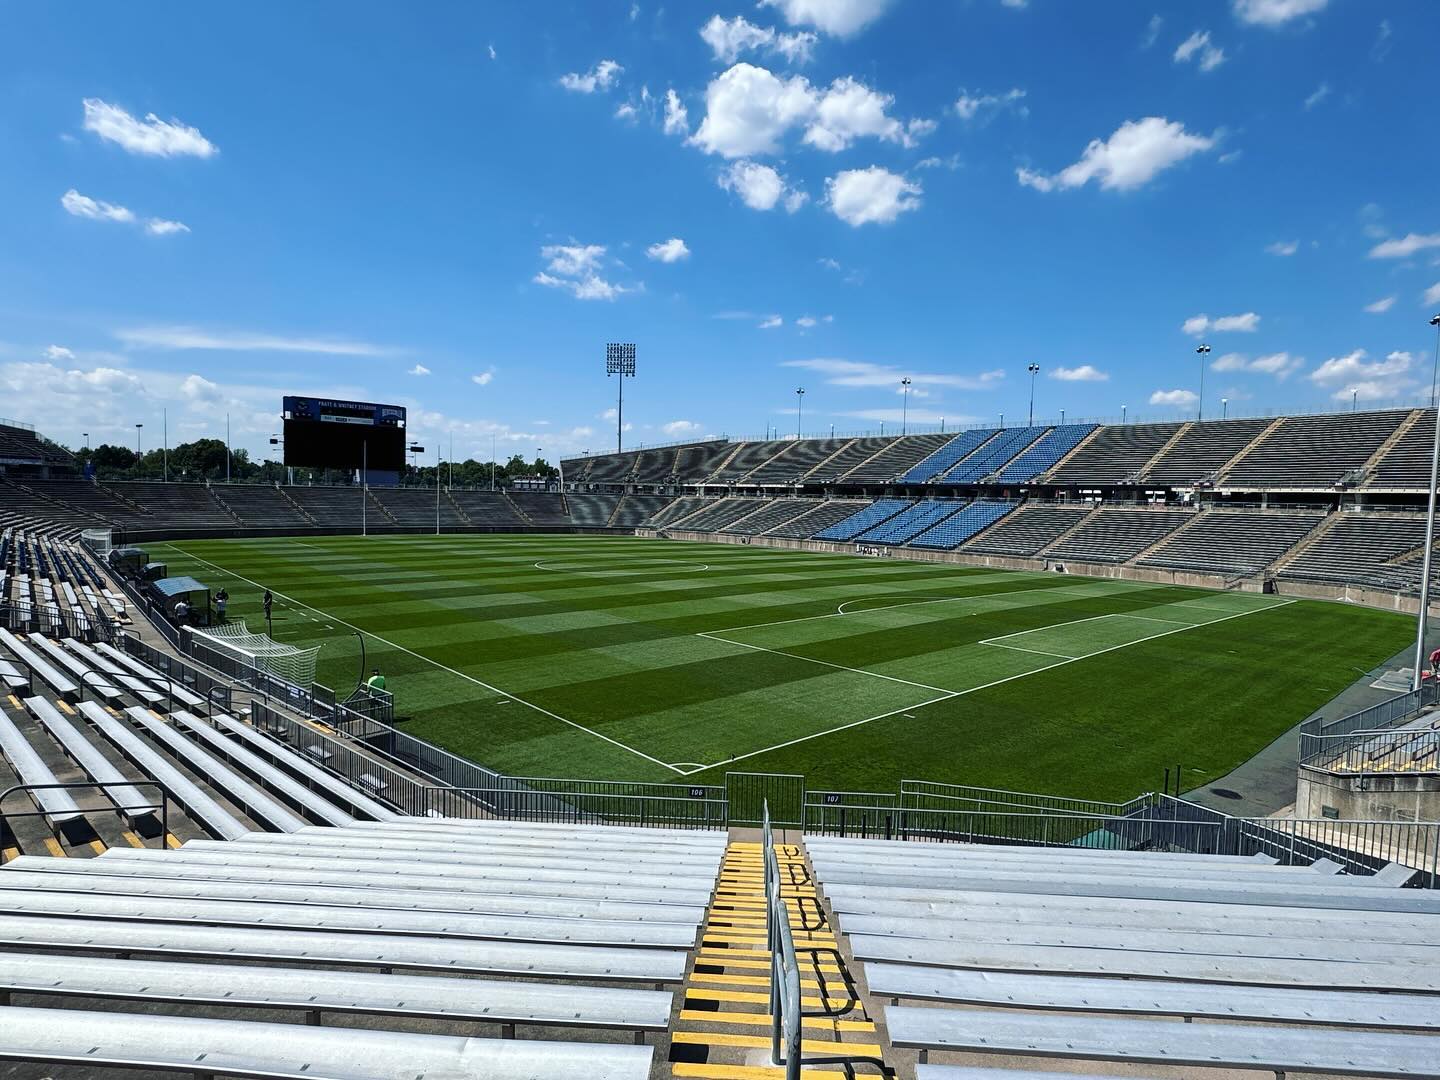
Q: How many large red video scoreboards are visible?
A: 0